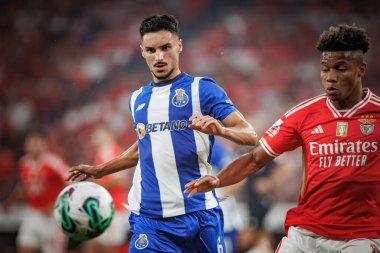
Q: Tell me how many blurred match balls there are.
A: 1